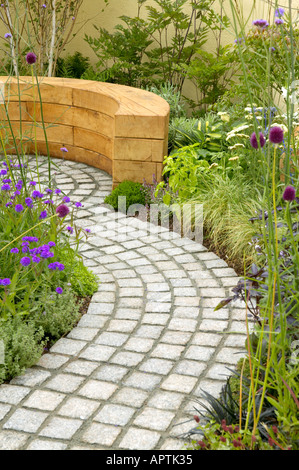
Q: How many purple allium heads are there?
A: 5